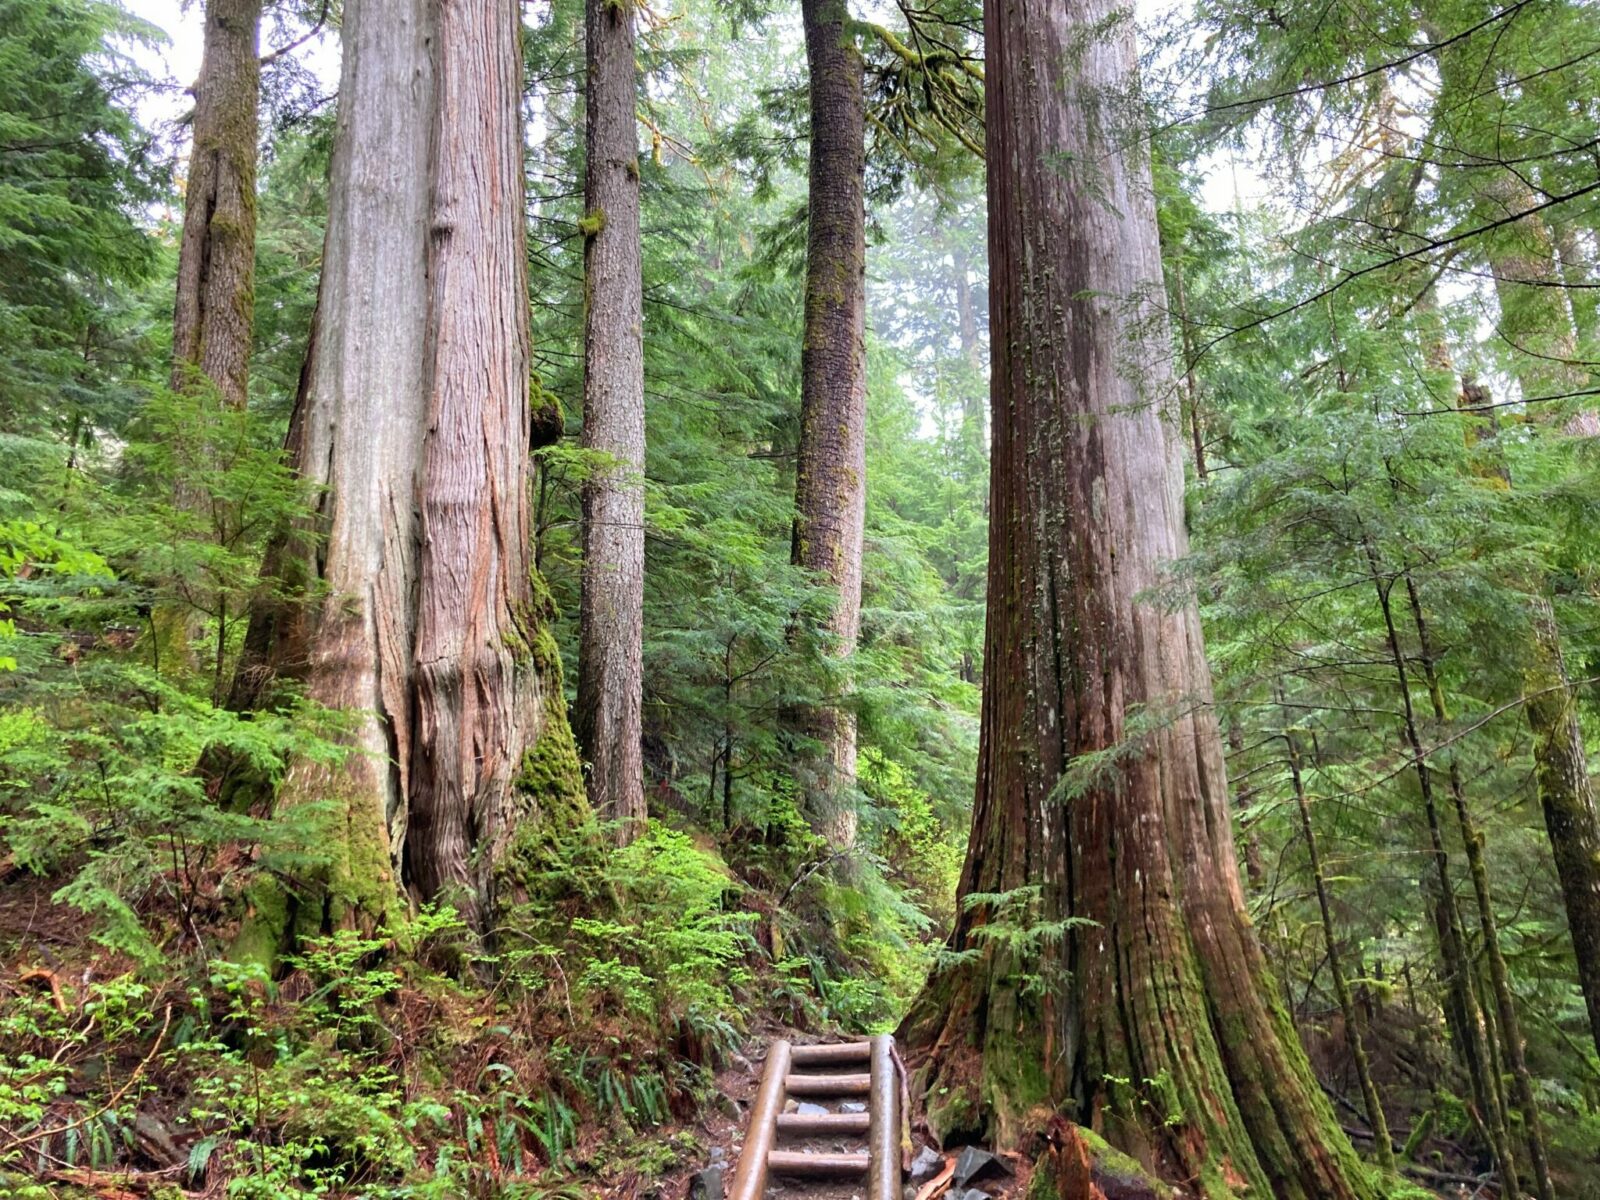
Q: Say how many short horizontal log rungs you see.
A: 4